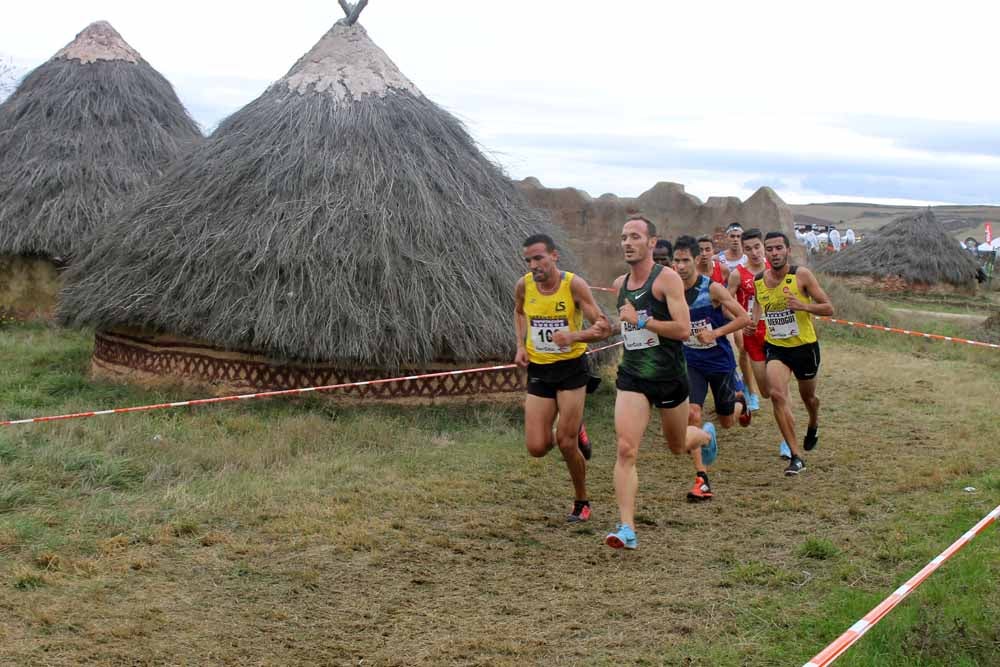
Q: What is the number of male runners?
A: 8